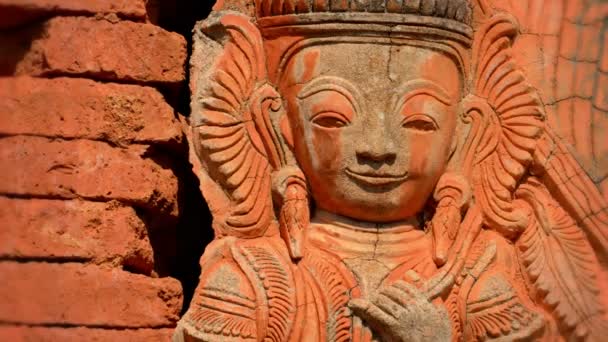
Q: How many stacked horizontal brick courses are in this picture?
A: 7